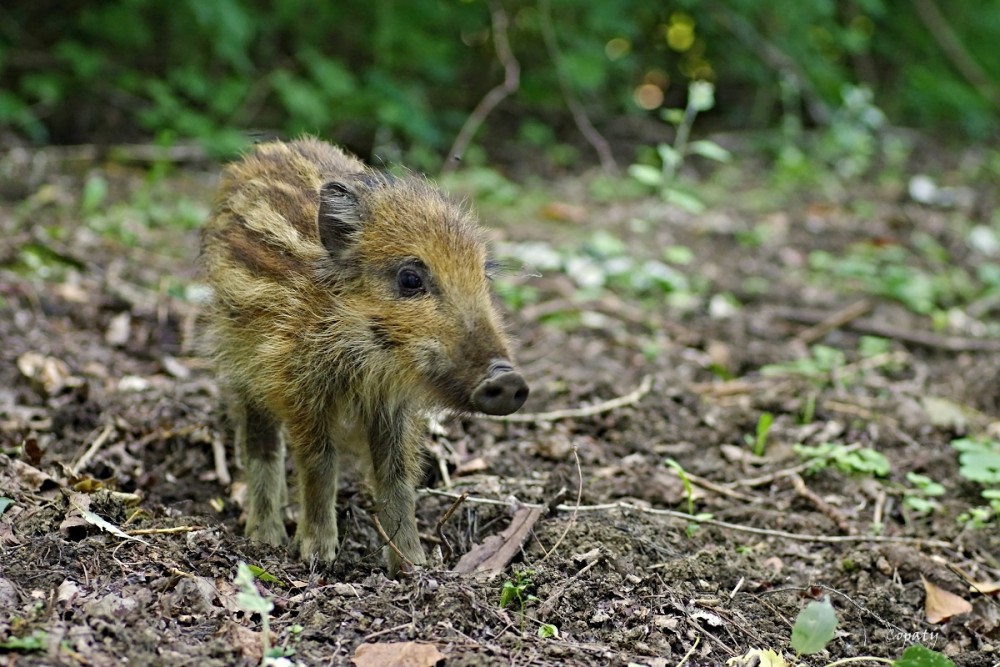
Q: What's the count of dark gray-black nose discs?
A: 1